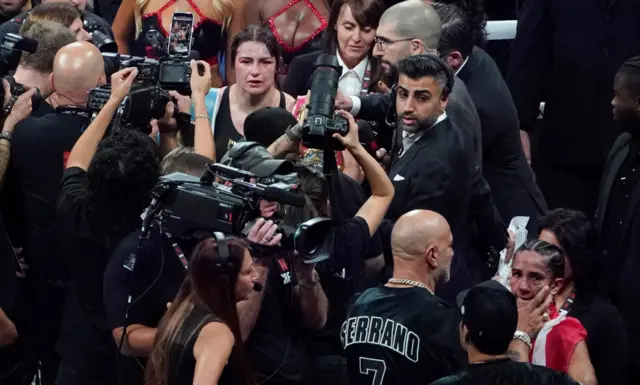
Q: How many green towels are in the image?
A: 0